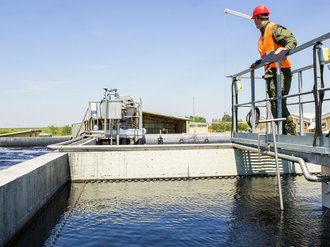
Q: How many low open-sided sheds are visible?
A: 1